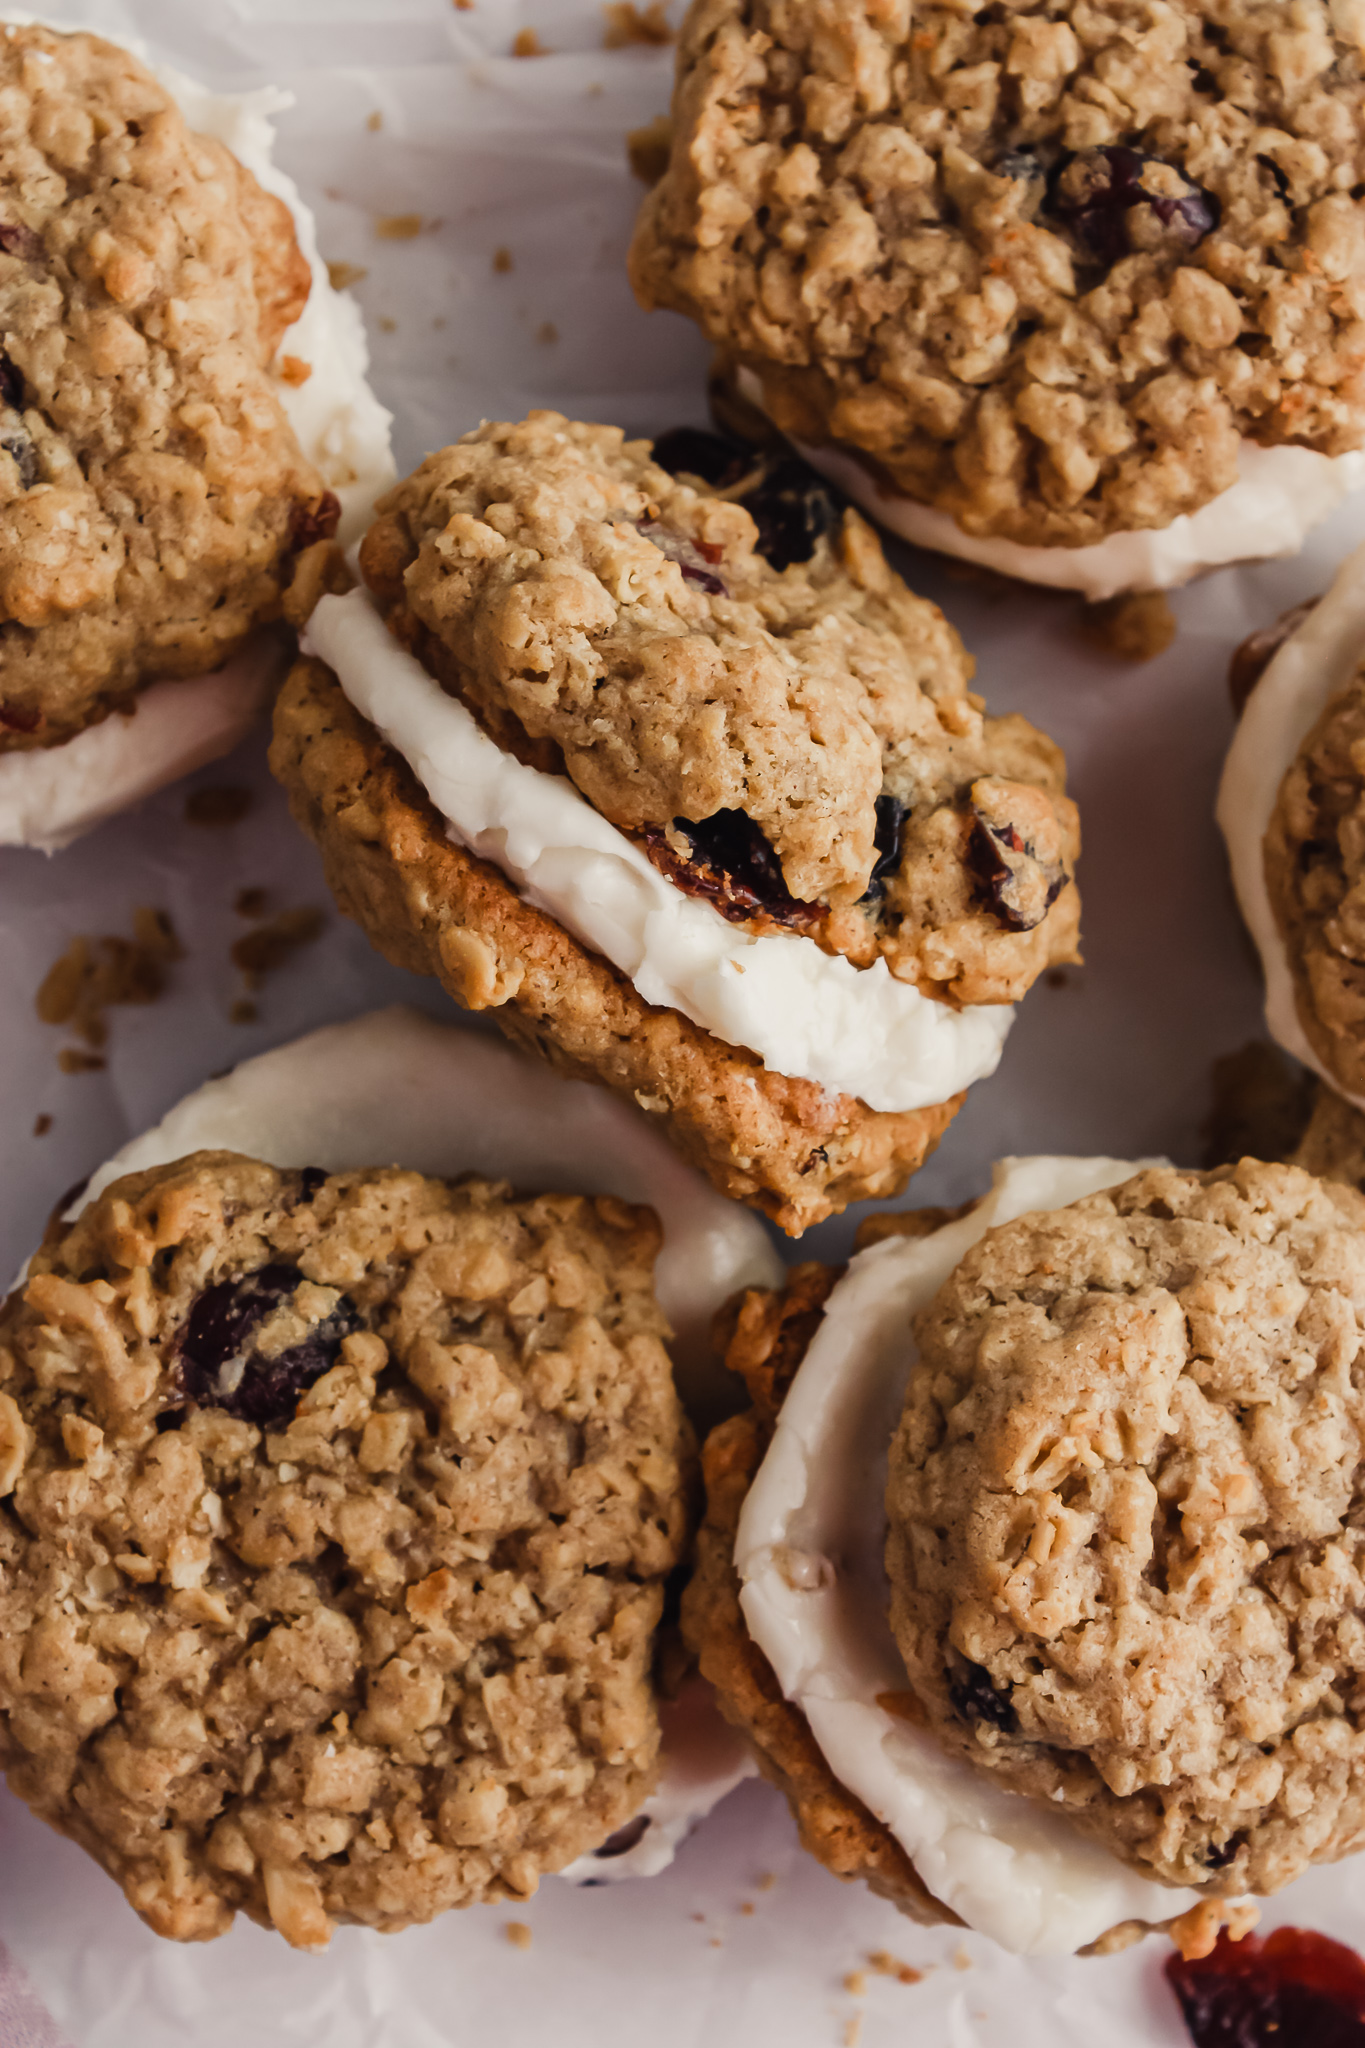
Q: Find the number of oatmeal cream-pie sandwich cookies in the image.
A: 6